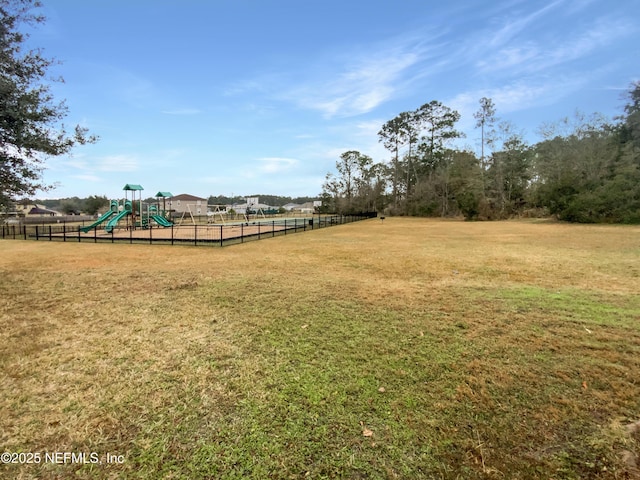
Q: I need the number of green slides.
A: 3